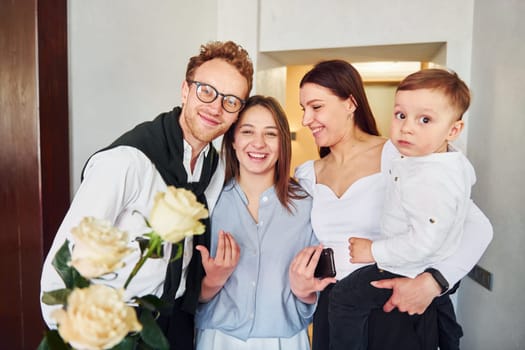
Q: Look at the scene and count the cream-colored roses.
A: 3